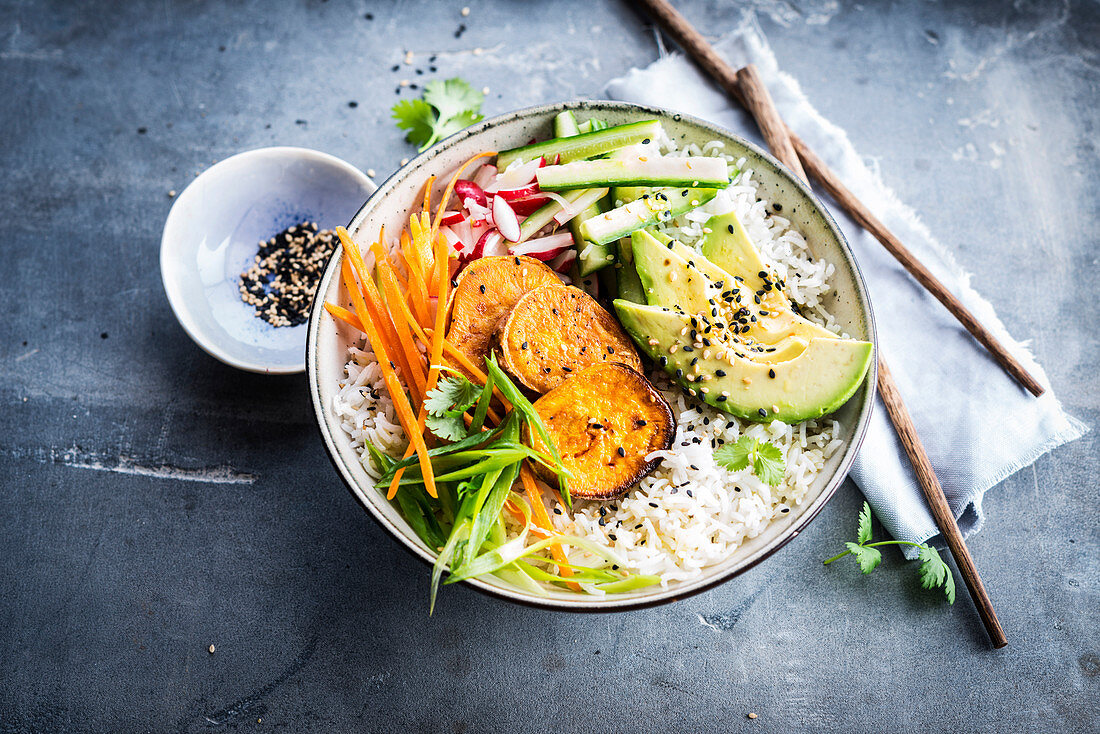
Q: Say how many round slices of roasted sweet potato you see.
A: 3